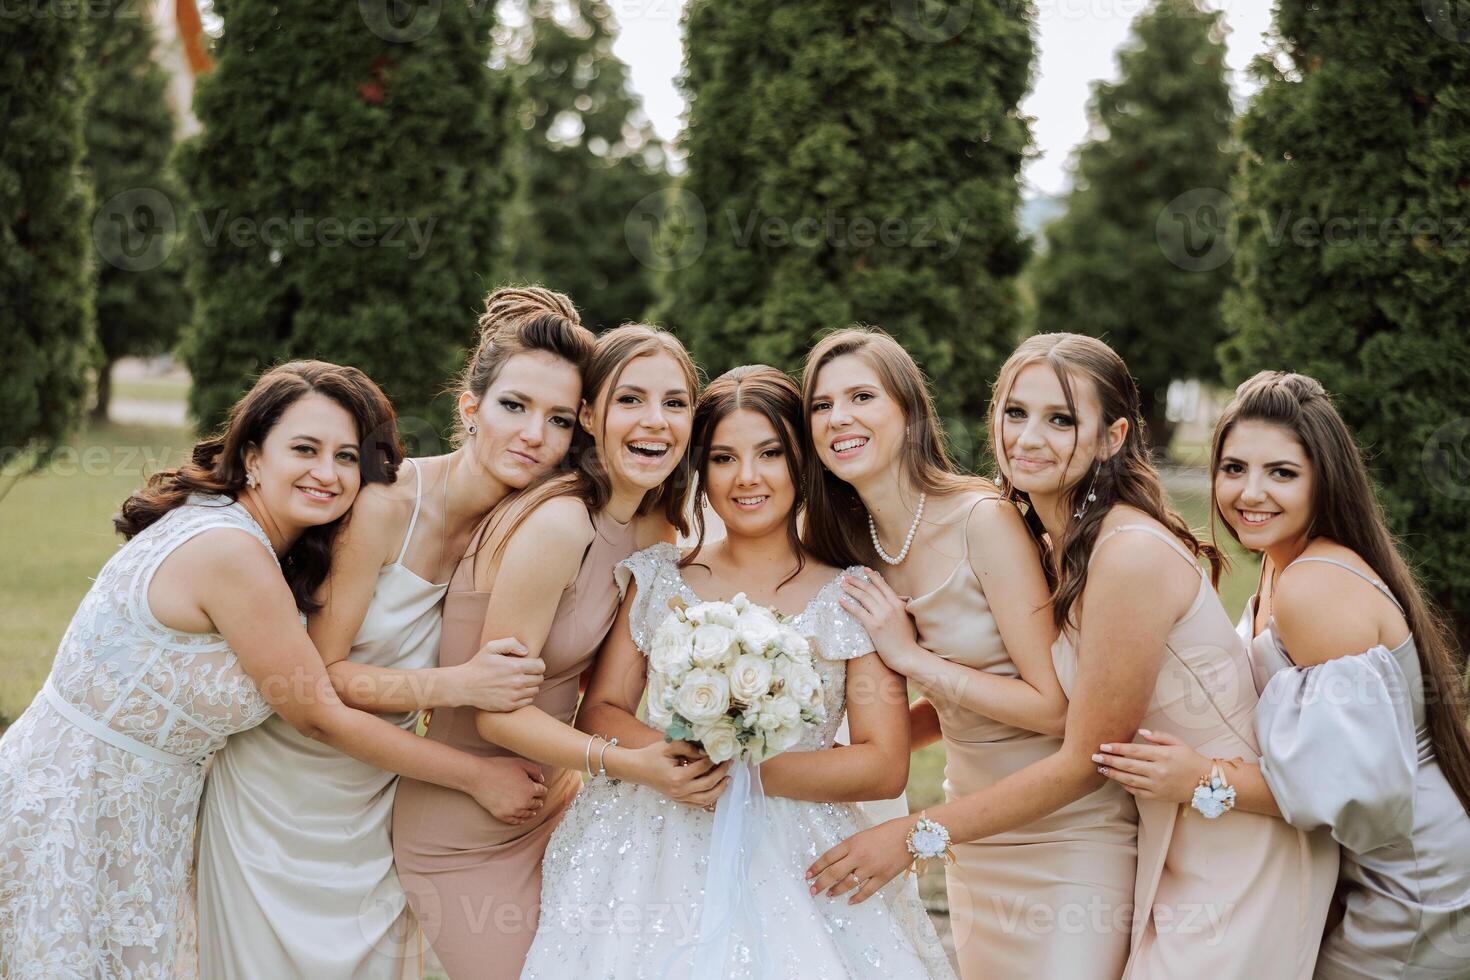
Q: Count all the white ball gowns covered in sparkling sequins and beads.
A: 1